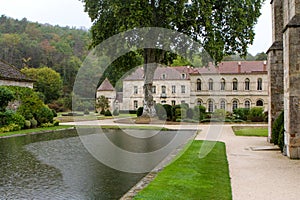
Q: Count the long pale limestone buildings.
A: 1